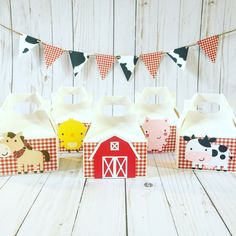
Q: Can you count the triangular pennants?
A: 8